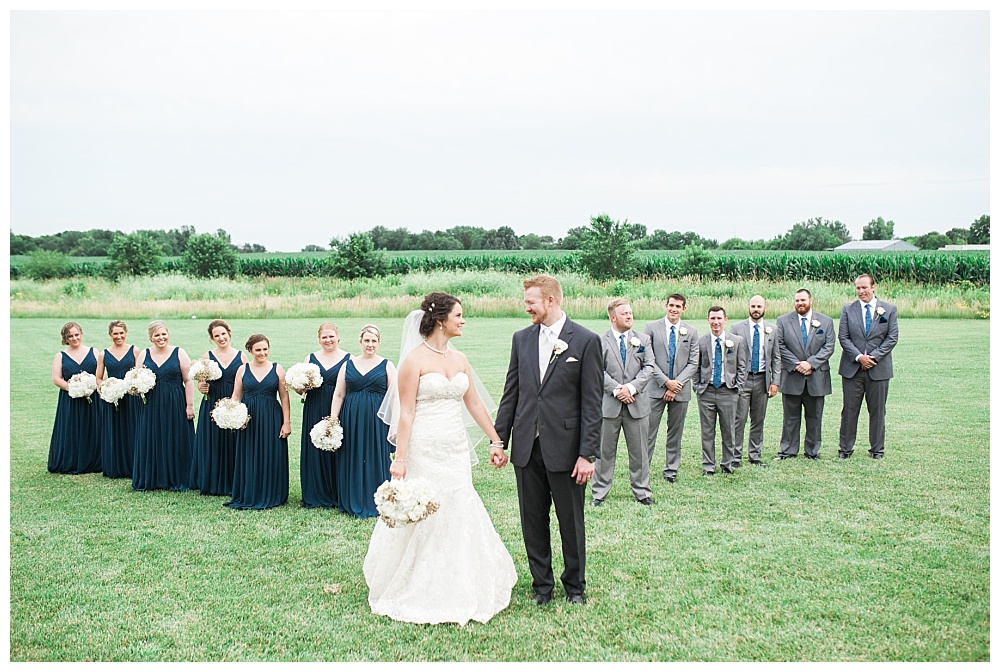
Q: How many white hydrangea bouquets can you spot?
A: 8